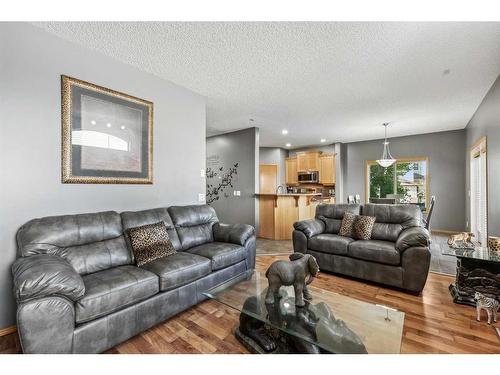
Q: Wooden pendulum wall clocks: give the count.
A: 0